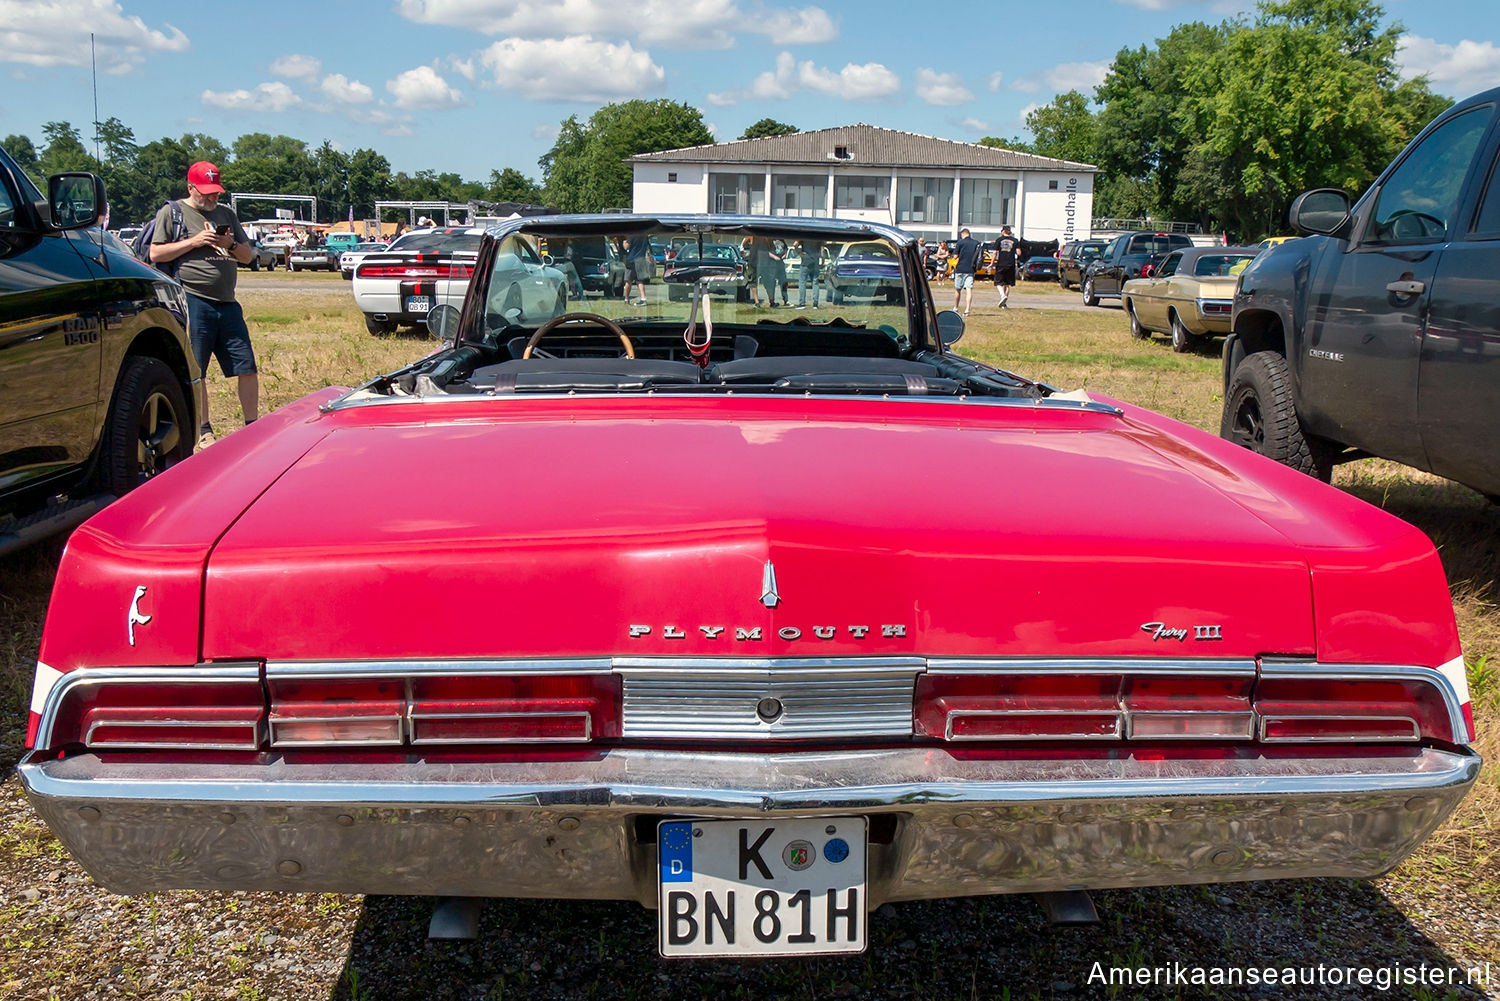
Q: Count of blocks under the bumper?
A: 2